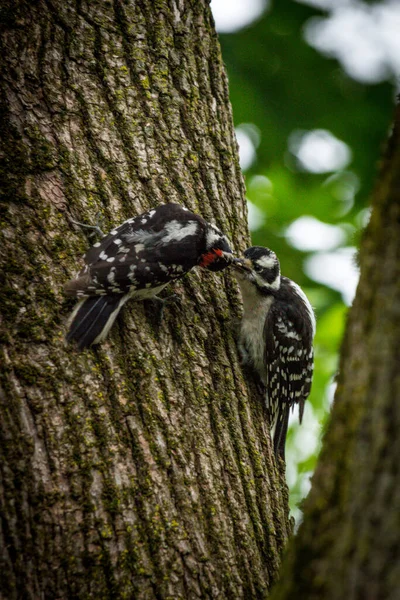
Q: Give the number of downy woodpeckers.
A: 2